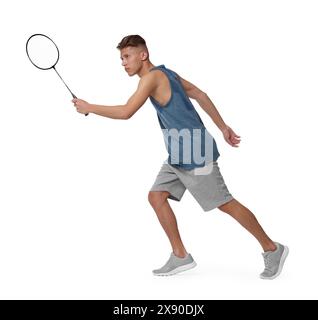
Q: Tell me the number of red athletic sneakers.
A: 0